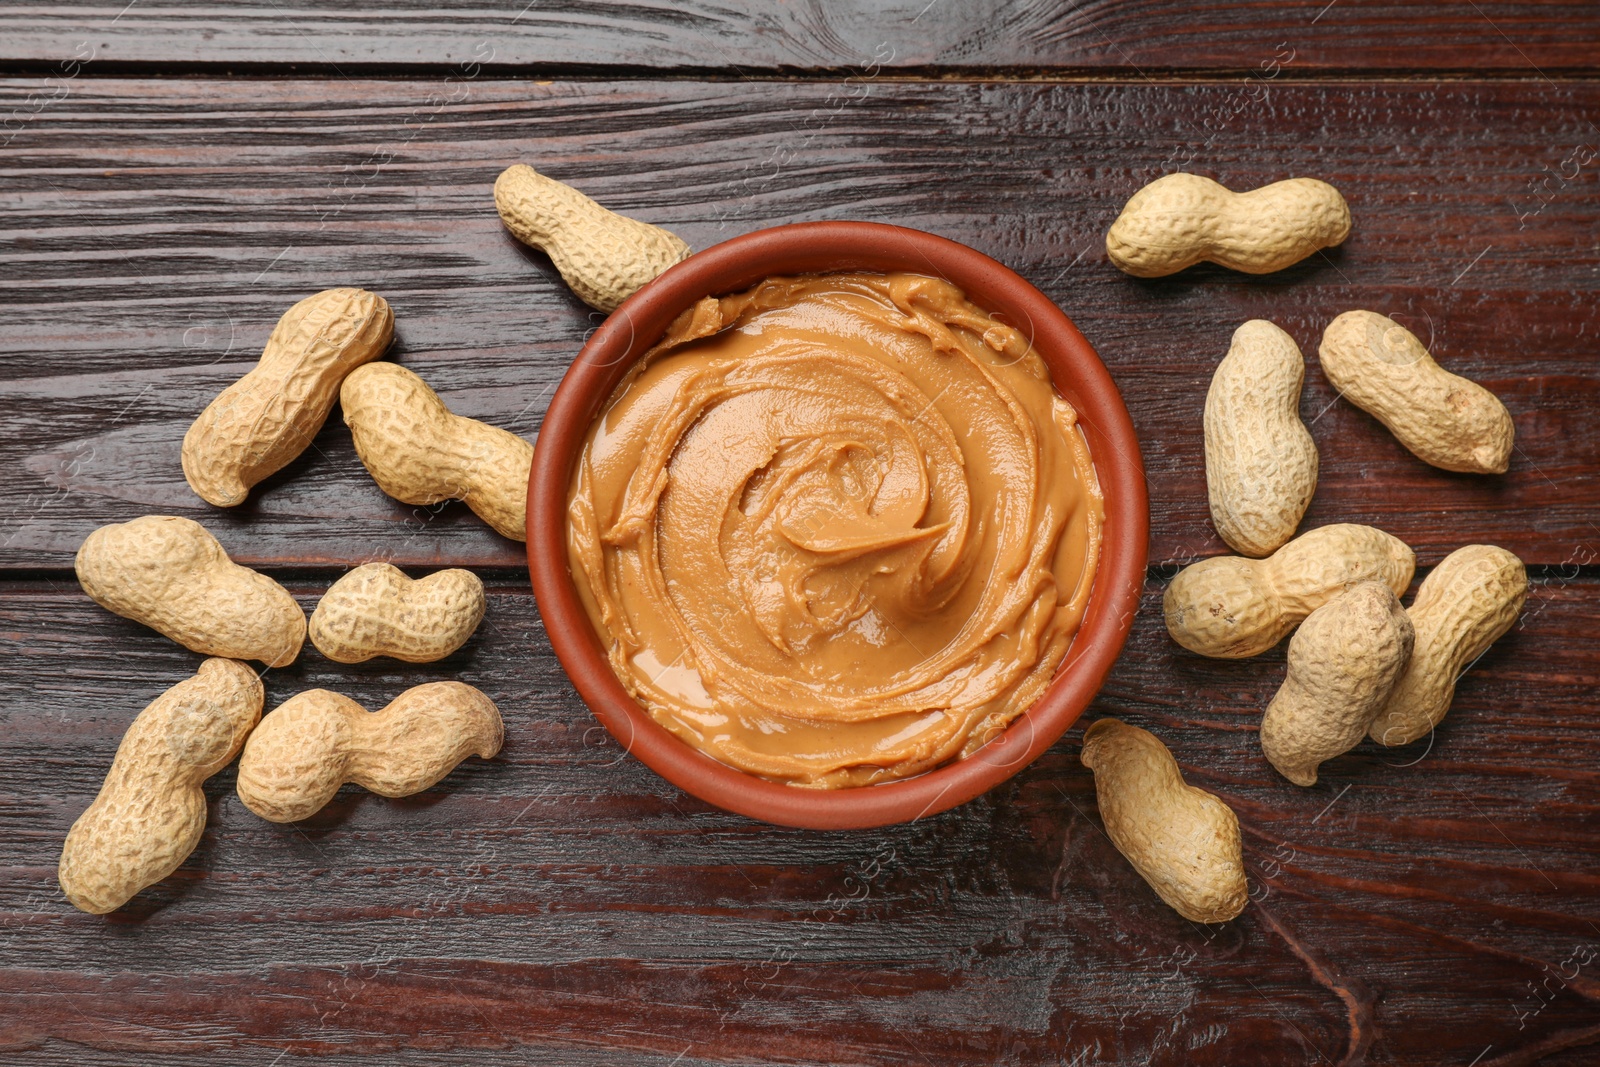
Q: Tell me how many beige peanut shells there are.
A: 14